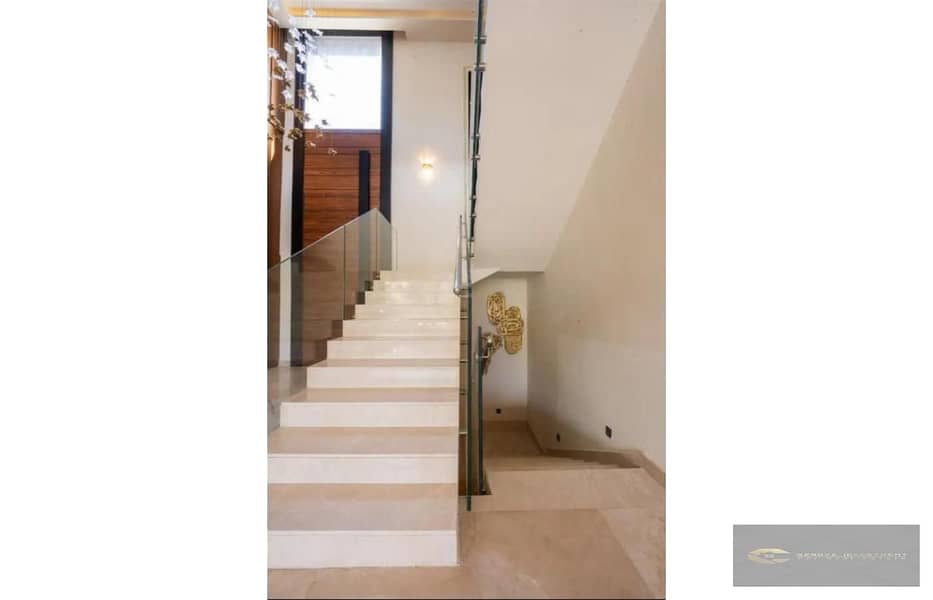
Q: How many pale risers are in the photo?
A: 10